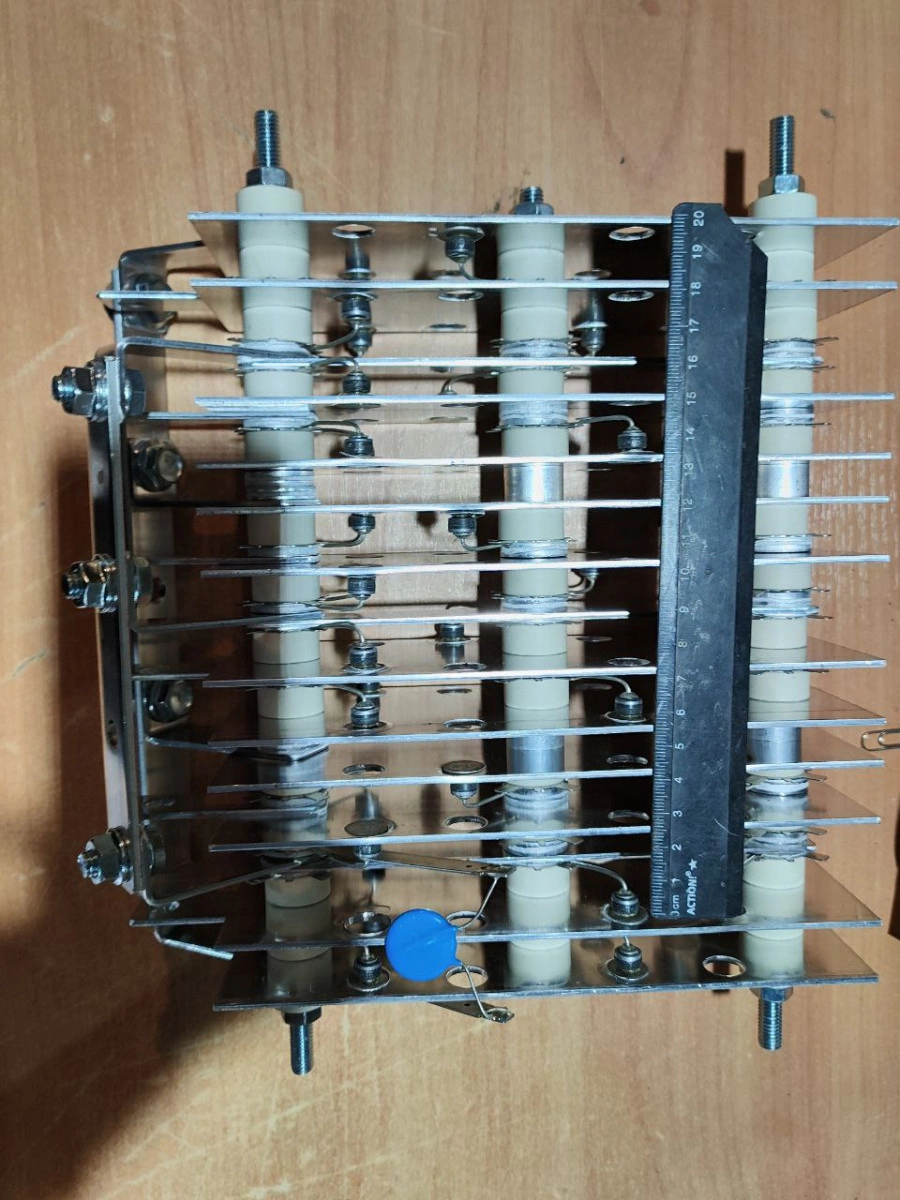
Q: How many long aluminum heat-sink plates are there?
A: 12